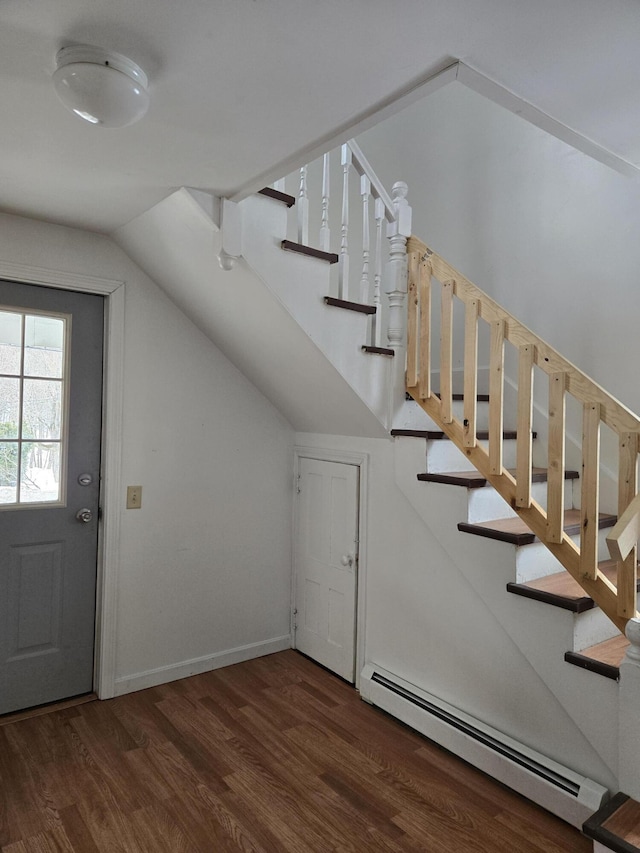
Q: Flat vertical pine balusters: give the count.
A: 9